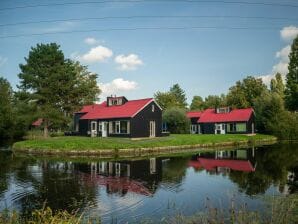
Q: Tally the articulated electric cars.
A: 0